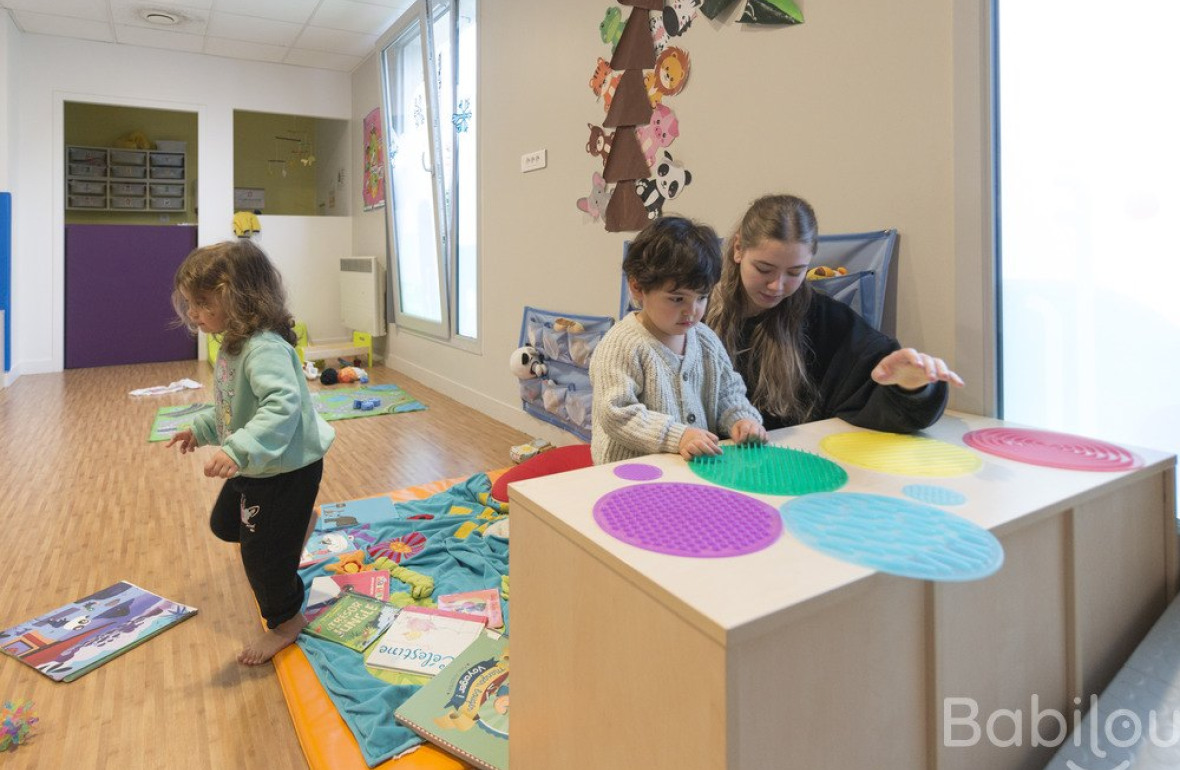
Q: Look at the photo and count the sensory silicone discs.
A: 7